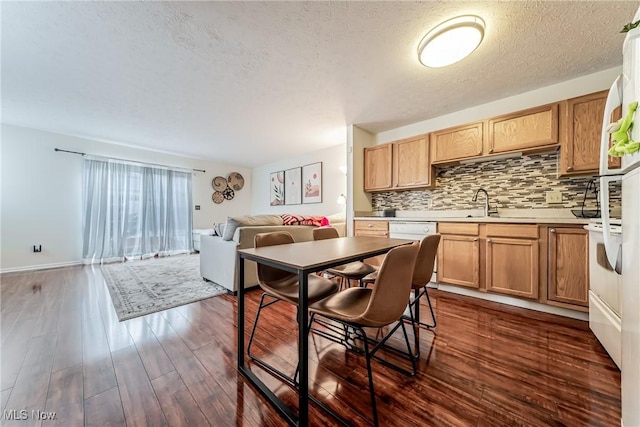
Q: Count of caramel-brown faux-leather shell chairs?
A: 4